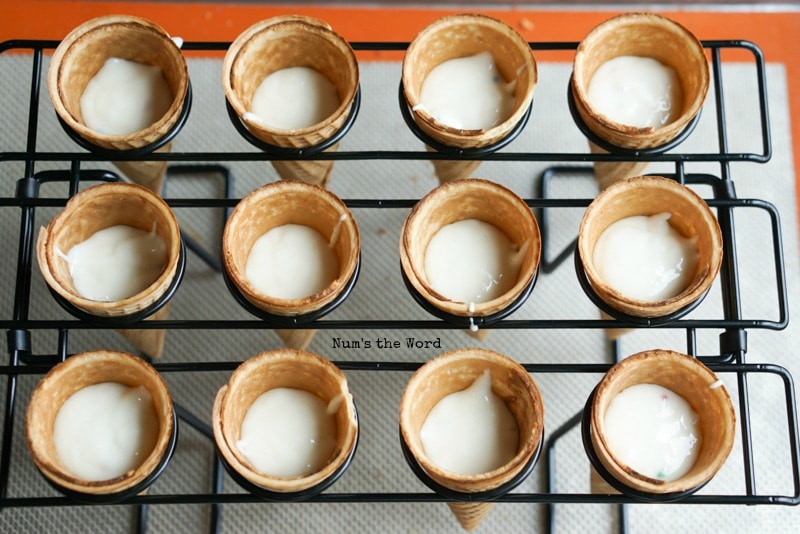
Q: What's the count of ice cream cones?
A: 12